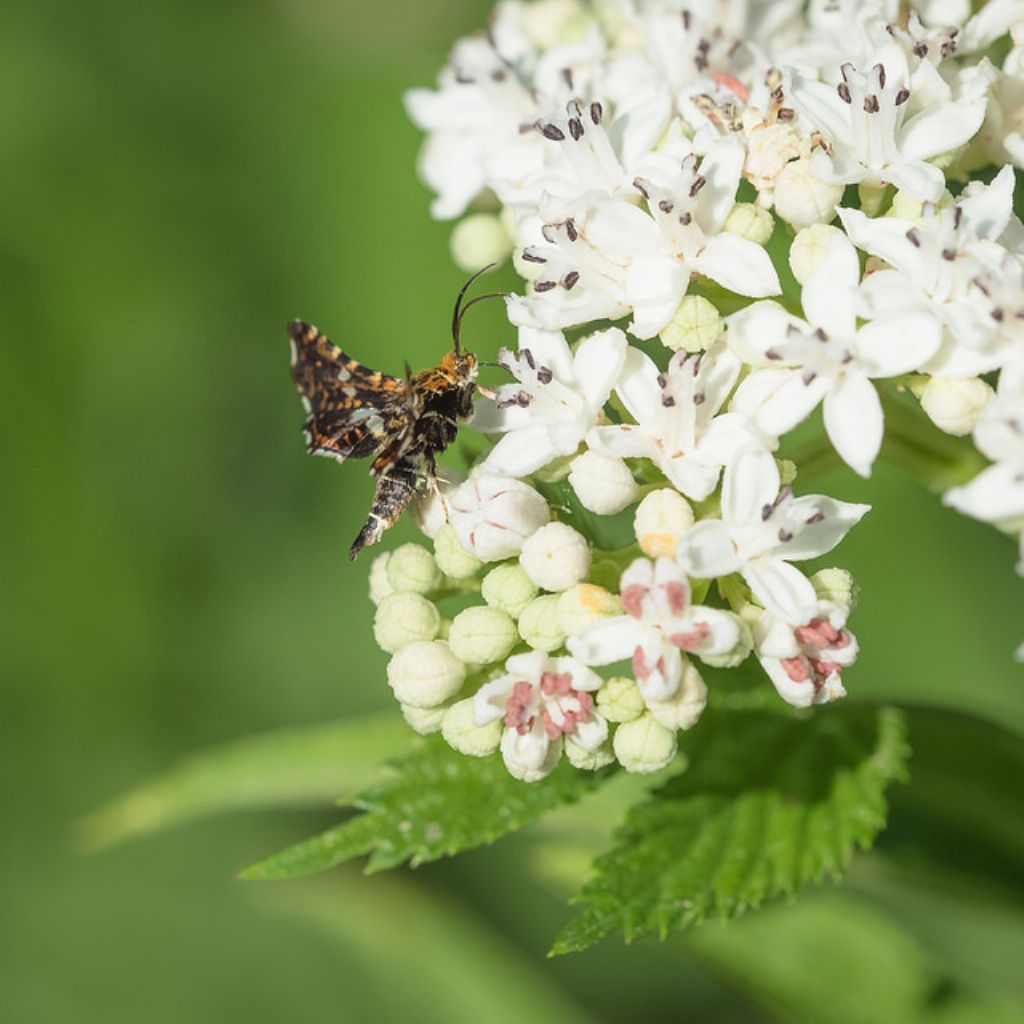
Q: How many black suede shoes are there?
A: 0